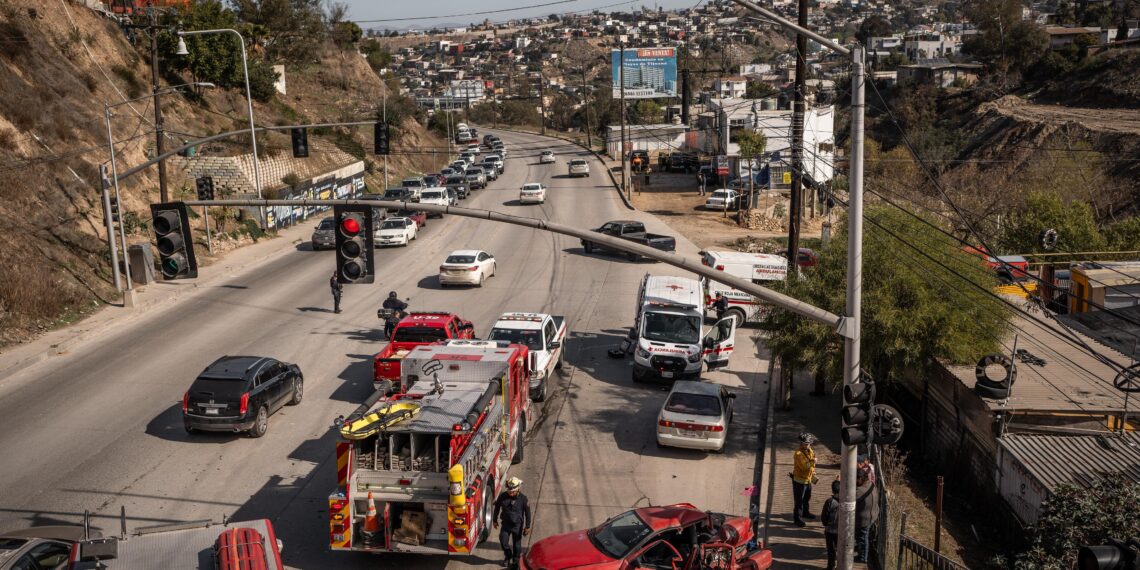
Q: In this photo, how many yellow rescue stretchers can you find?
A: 1